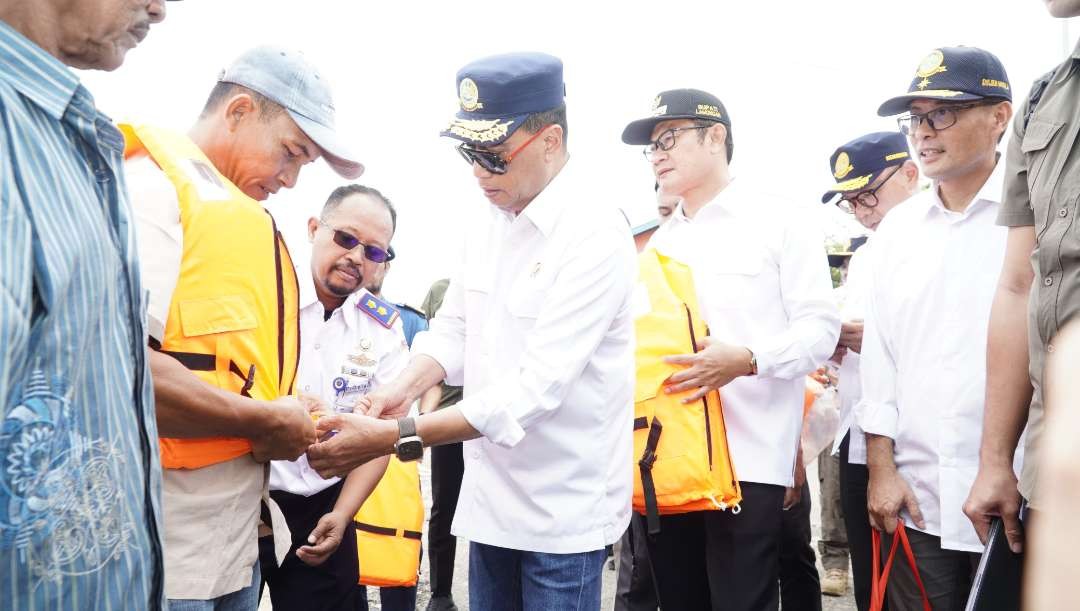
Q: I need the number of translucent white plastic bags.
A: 1